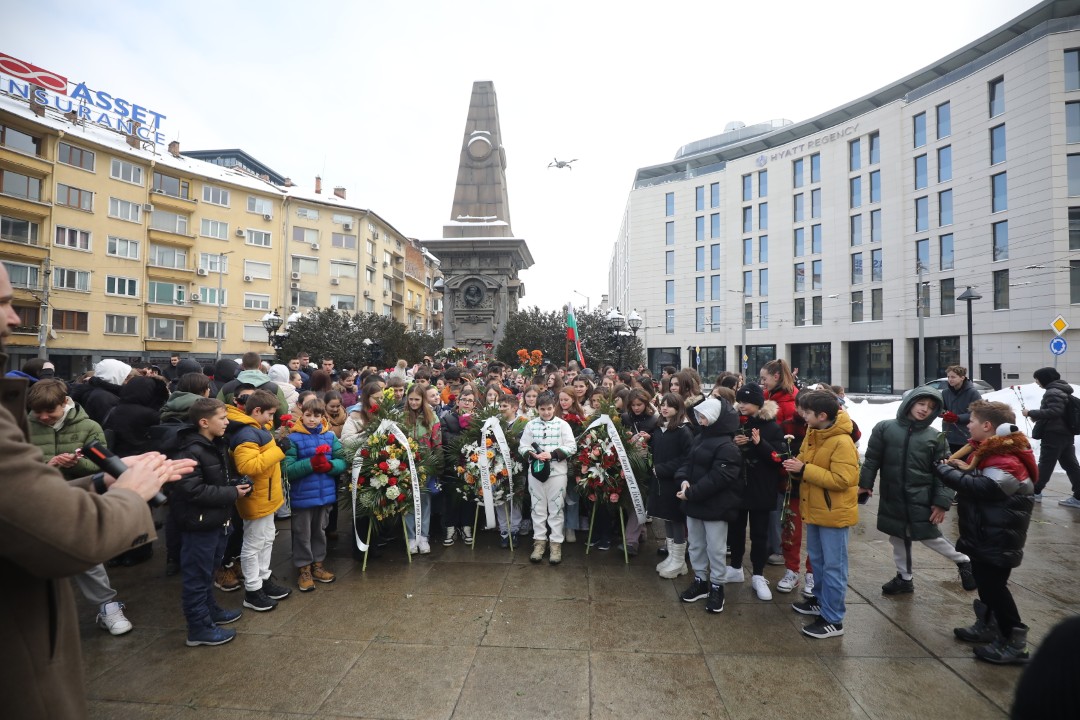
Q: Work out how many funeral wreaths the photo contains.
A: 3